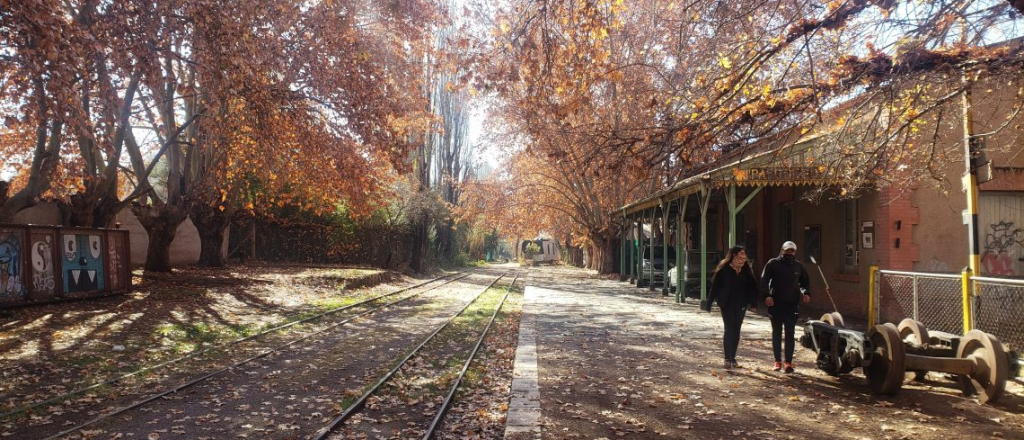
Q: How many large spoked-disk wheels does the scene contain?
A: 4